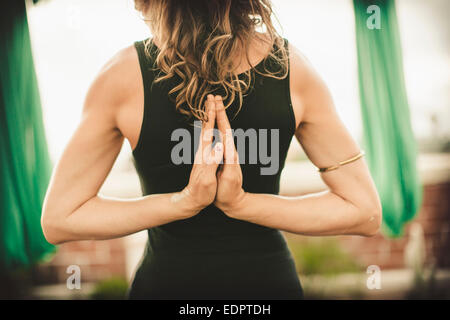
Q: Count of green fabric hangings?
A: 2